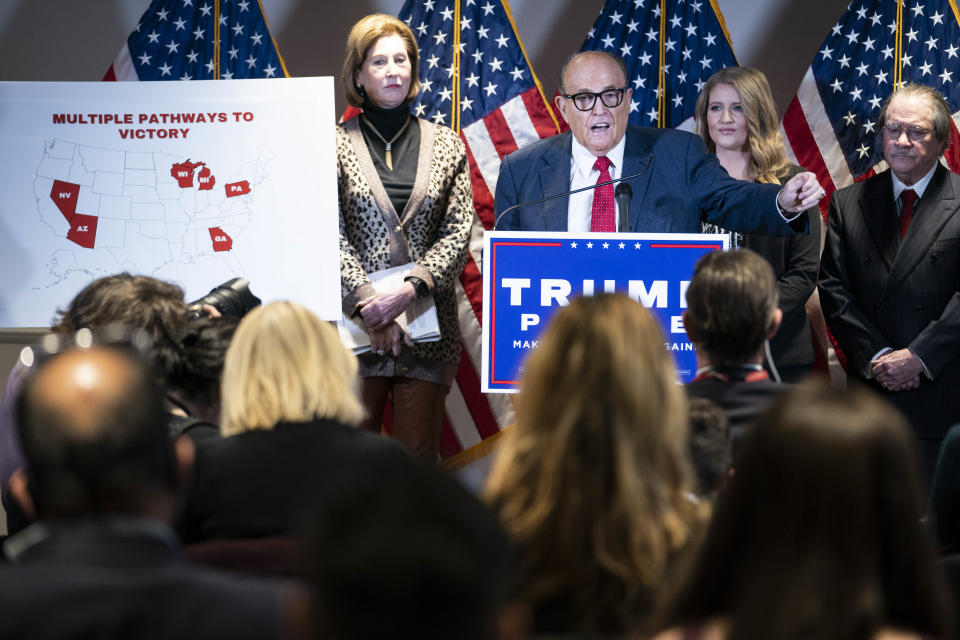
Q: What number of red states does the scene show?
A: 6